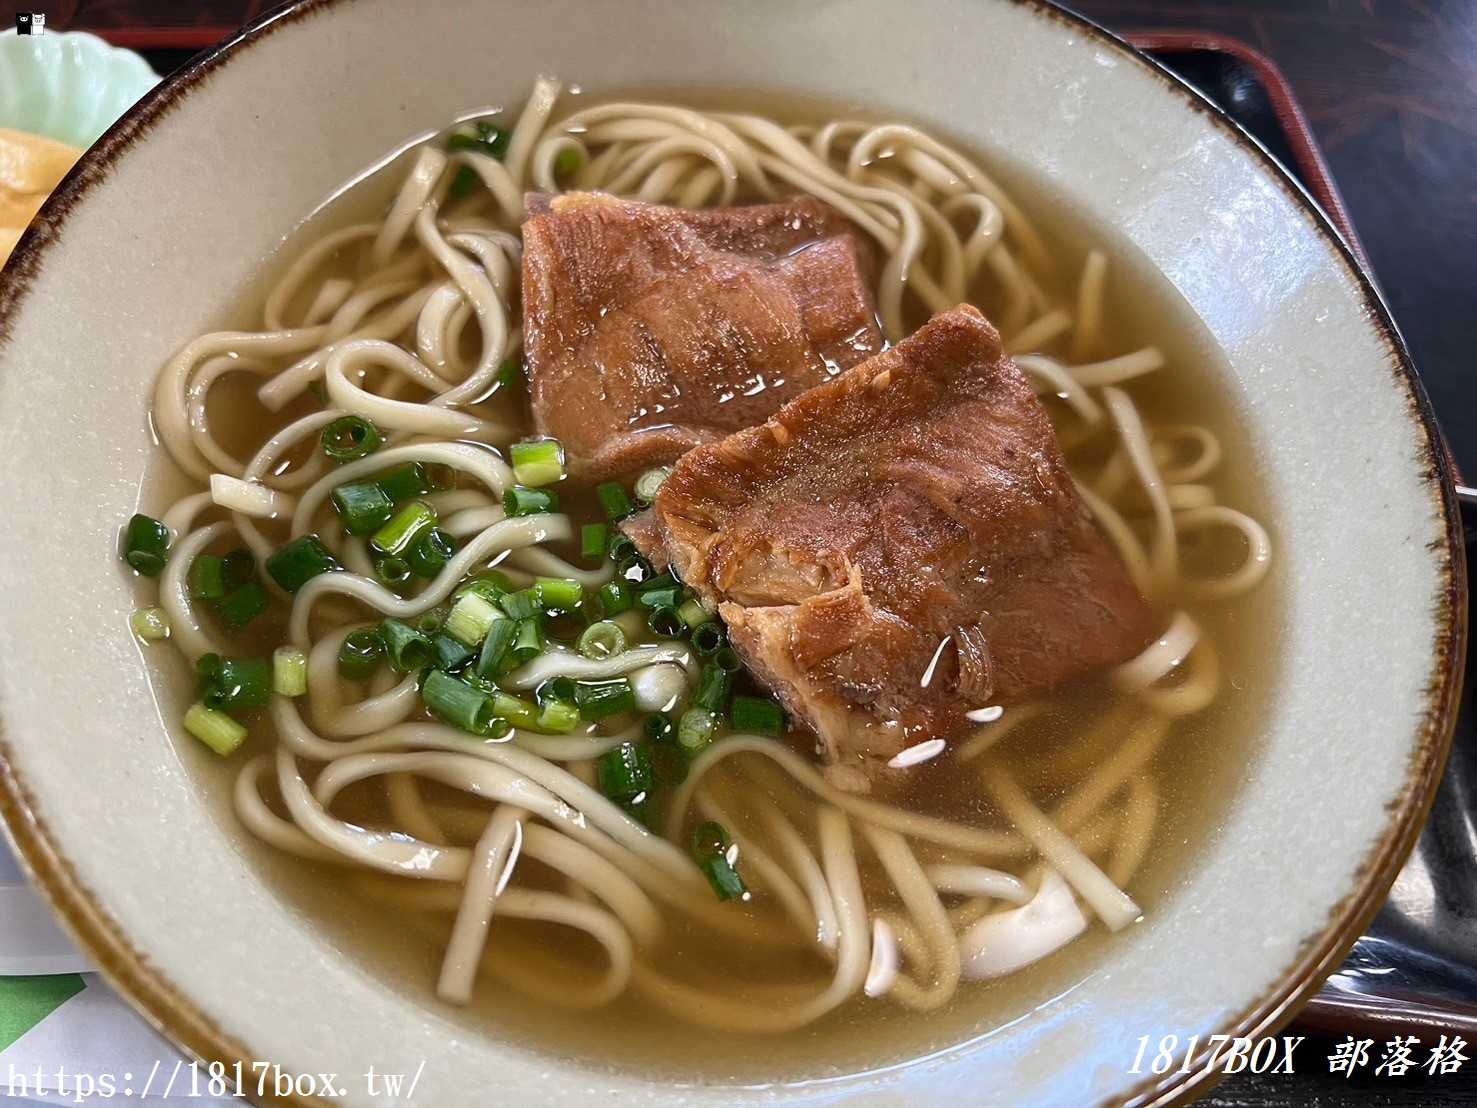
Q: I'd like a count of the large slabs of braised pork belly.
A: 2